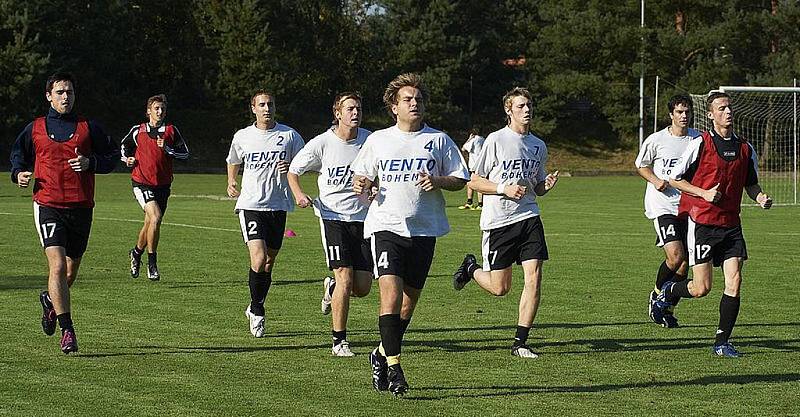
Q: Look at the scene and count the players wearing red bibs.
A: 3